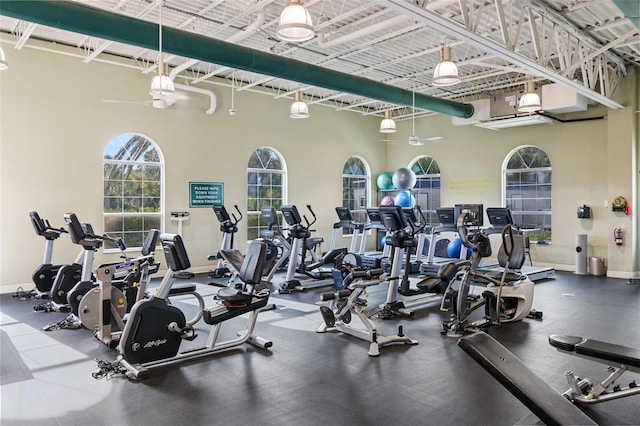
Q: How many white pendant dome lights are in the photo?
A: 7